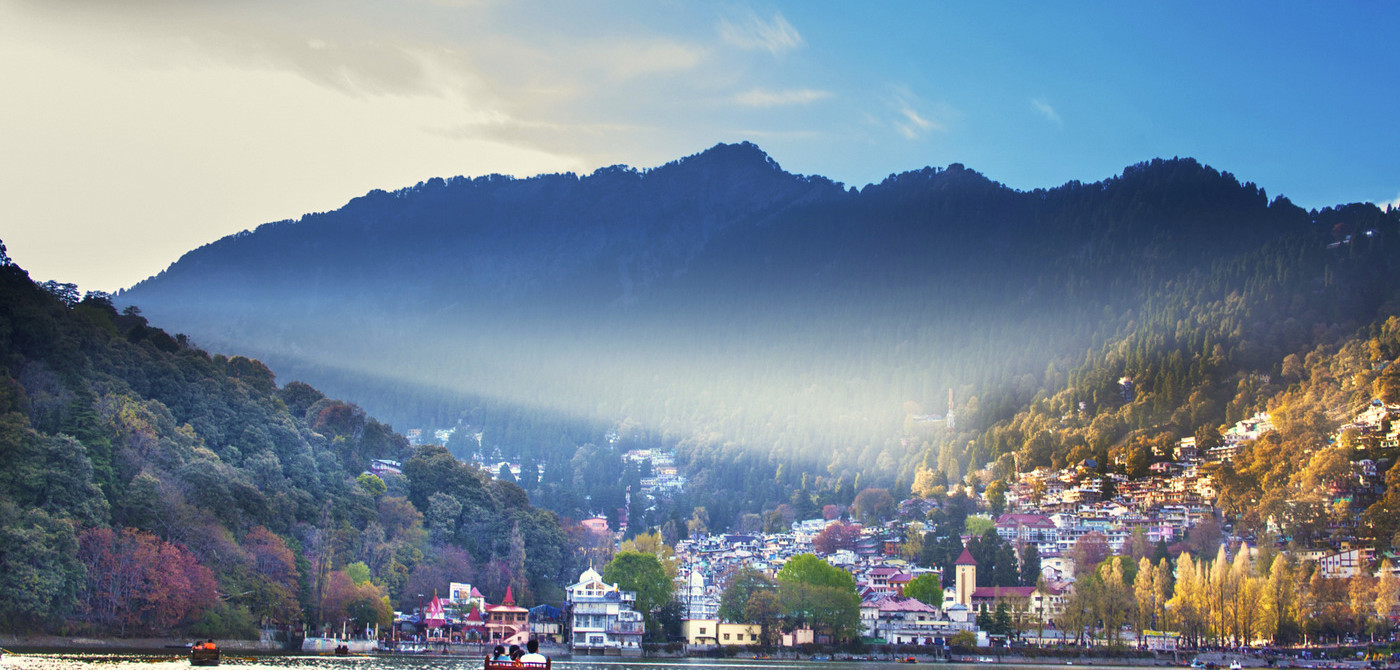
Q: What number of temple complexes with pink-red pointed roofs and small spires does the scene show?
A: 1